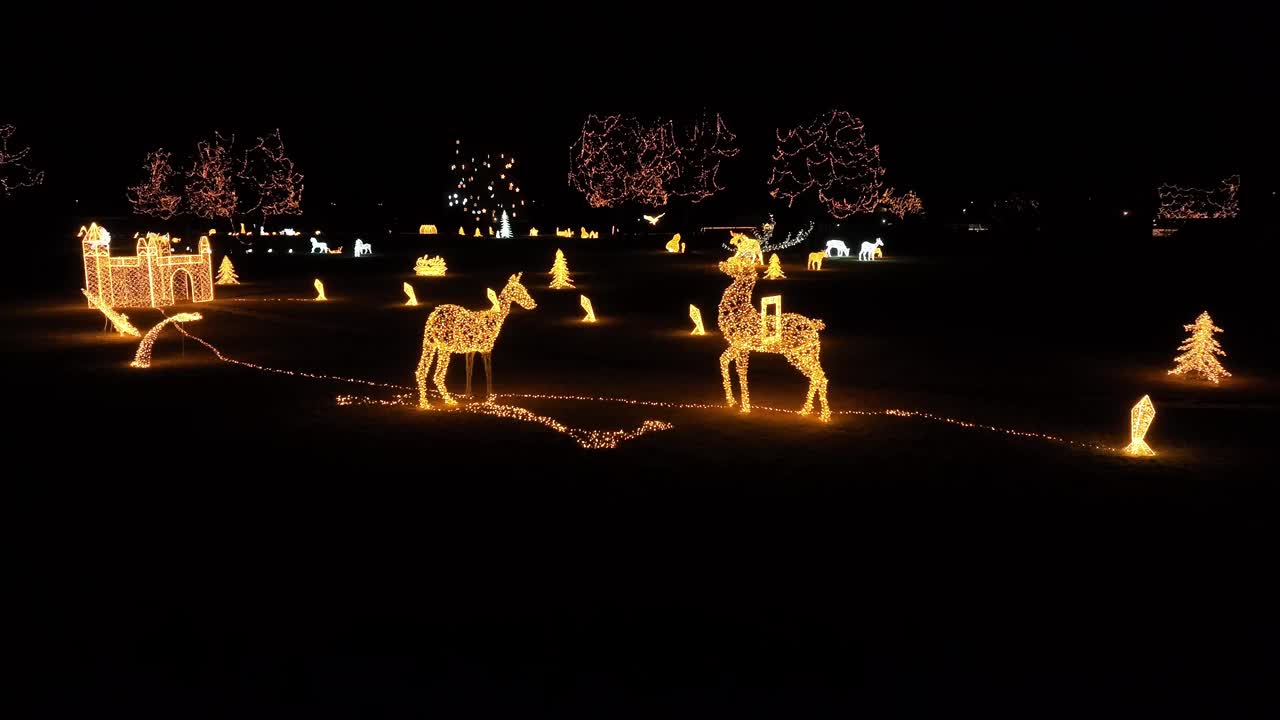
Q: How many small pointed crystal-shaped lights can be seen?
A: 6